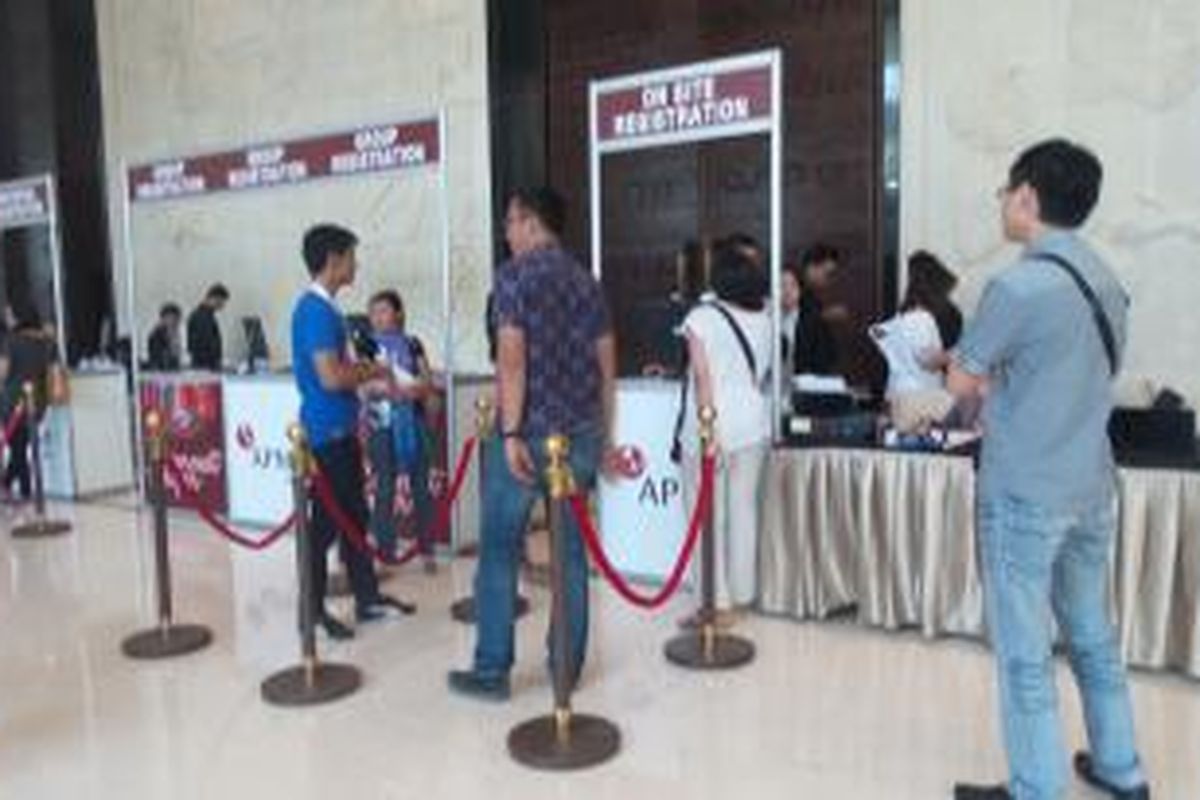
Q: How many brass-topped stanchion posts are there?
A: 6